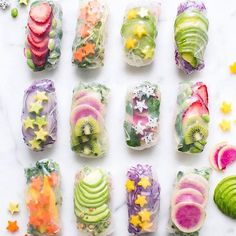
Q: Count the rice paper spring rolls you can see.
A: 12